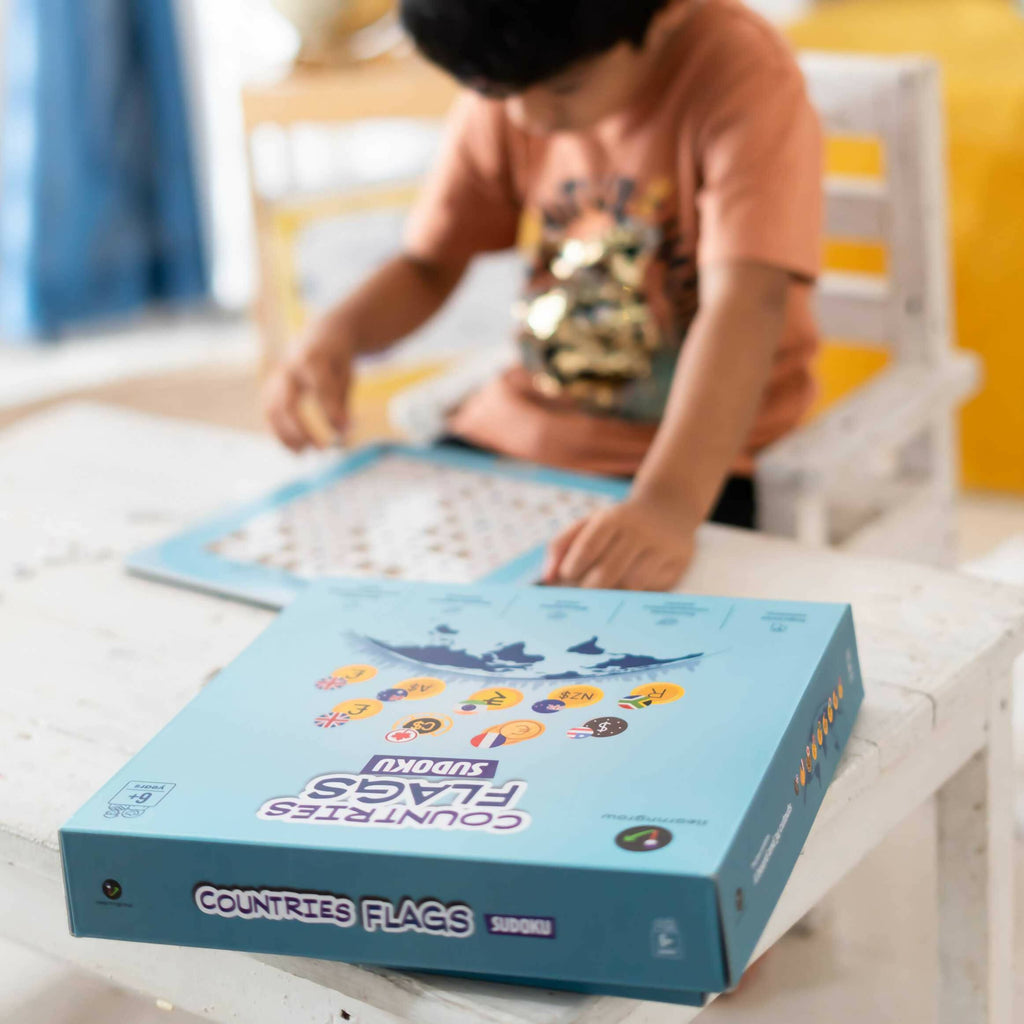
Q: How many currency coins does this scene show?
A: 9